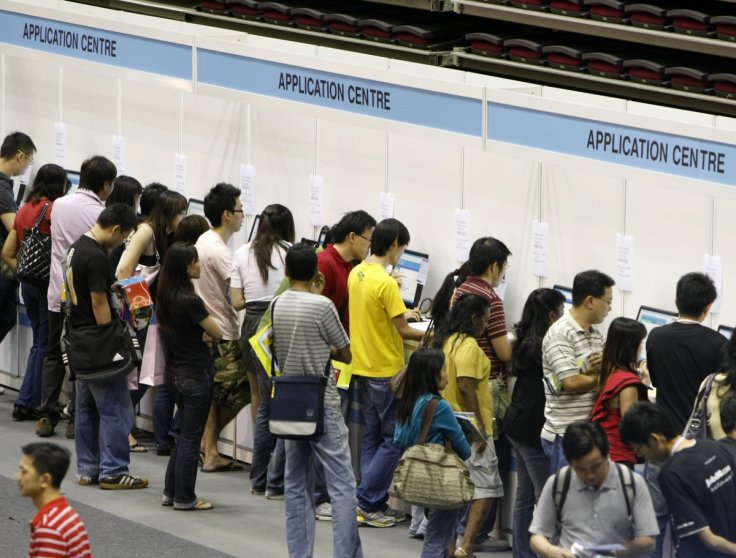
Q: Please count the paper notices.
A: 10